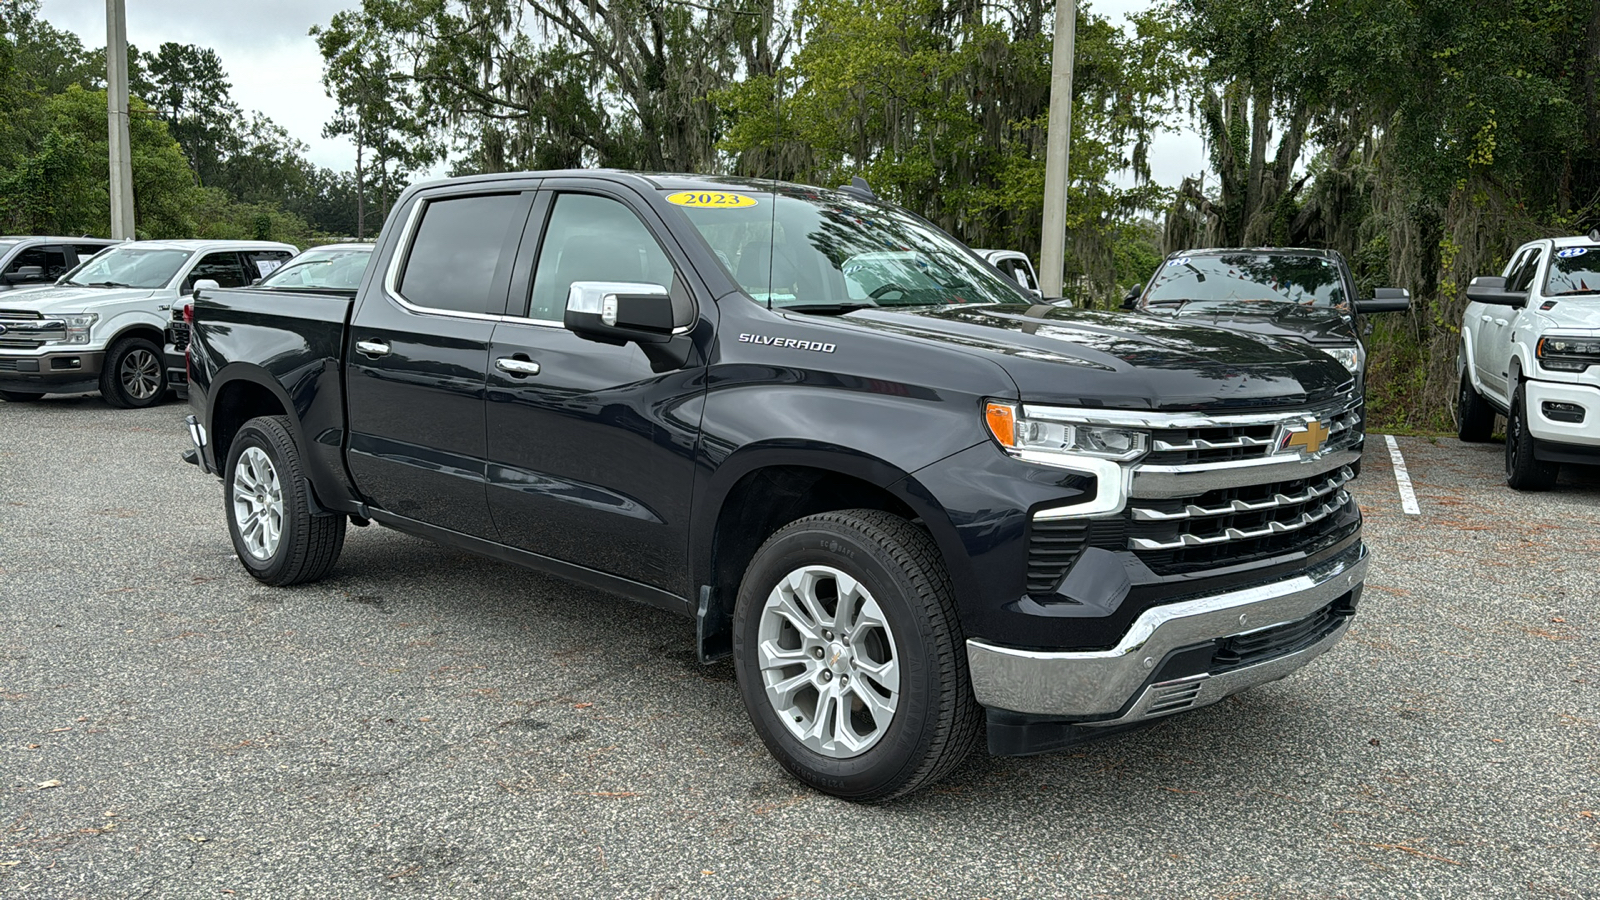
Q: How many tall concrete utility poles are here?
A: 2